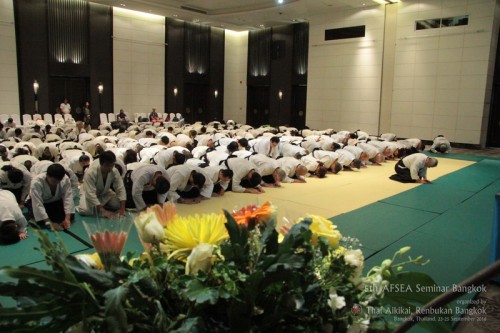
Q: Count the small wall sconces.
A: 5